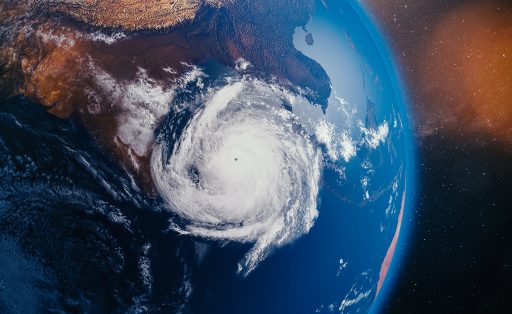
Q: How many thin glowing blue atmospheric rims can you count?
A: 1